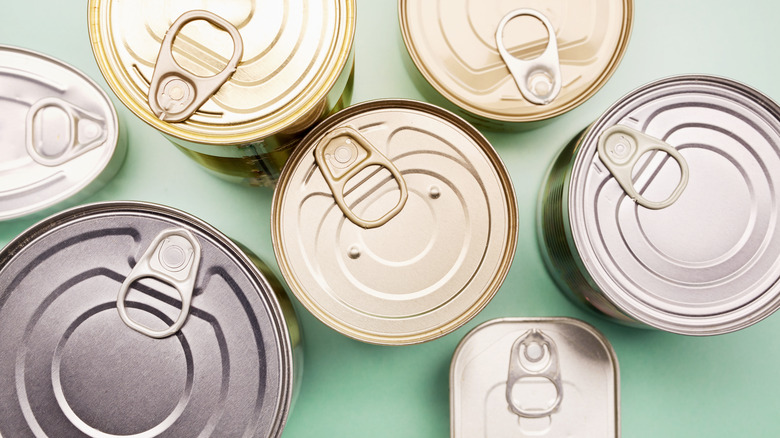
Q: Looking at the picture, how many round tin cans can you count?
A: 5